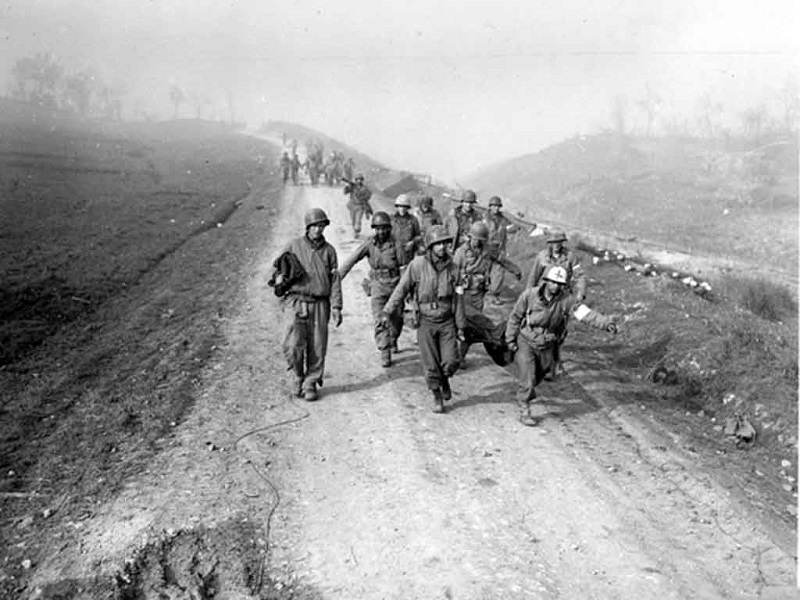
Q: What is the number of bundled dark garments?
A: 1